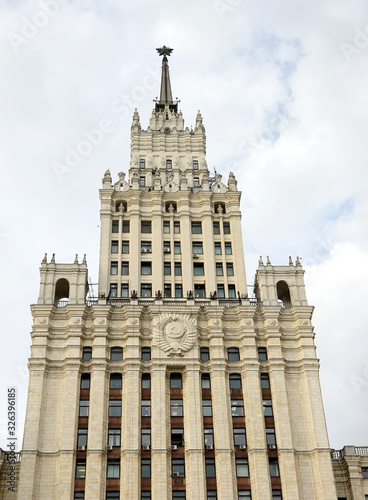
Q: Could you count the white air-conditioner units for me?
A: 12